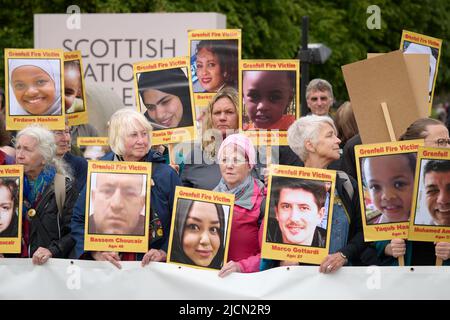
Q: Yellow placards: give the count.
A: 13